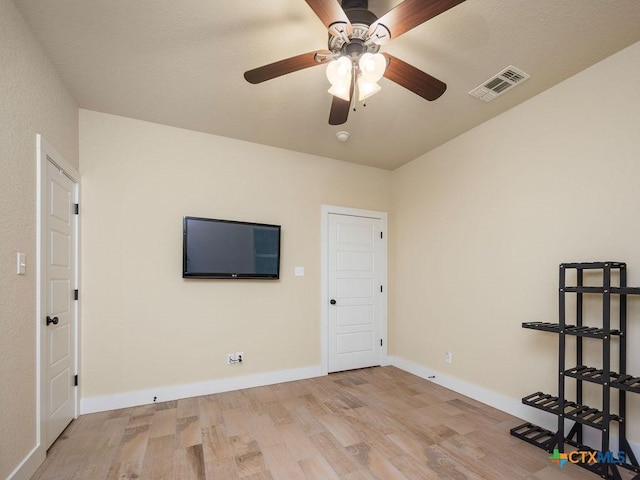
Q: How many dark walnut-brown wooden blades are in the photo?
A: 5